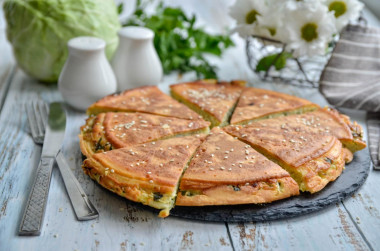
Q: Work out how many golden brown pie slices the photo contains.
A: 8